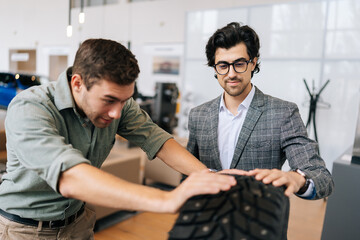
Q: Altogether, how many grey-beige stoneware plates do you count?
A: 0